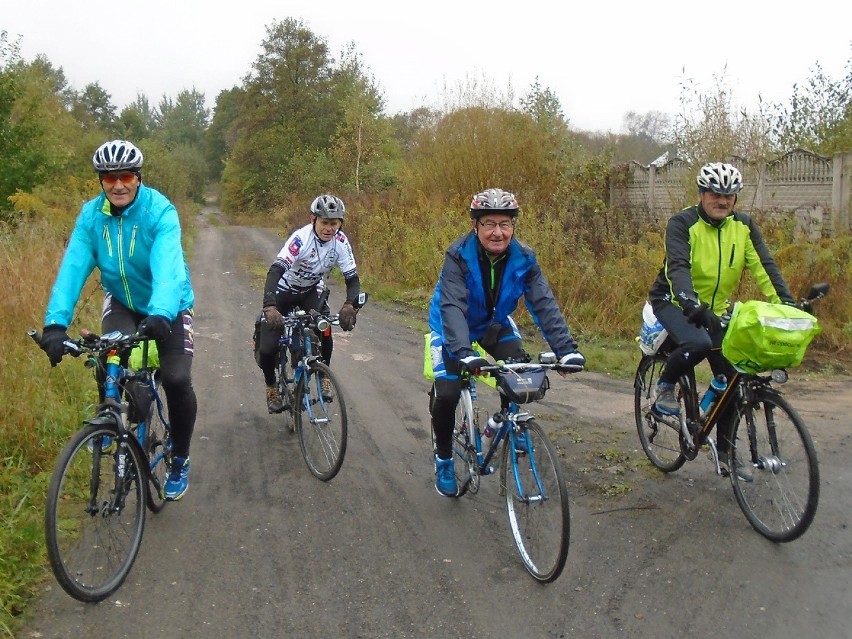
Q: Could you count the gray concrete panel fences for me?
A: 1